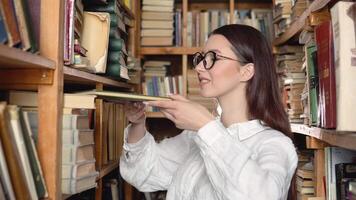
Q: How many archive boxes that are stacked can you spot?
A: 0